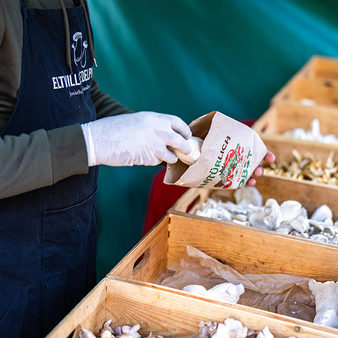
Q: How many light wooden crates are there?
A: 7